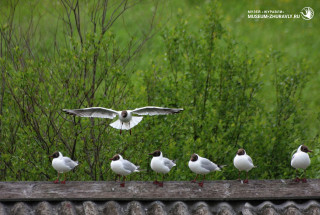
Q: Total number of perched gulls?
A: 6